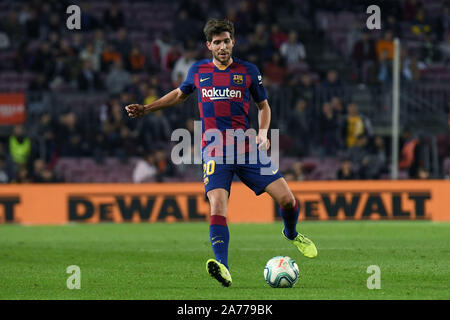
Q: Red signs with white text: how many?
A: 1